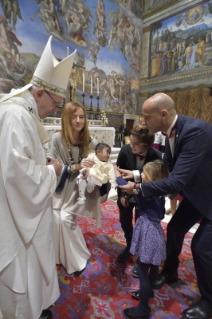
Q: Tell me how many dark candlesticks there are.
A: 3